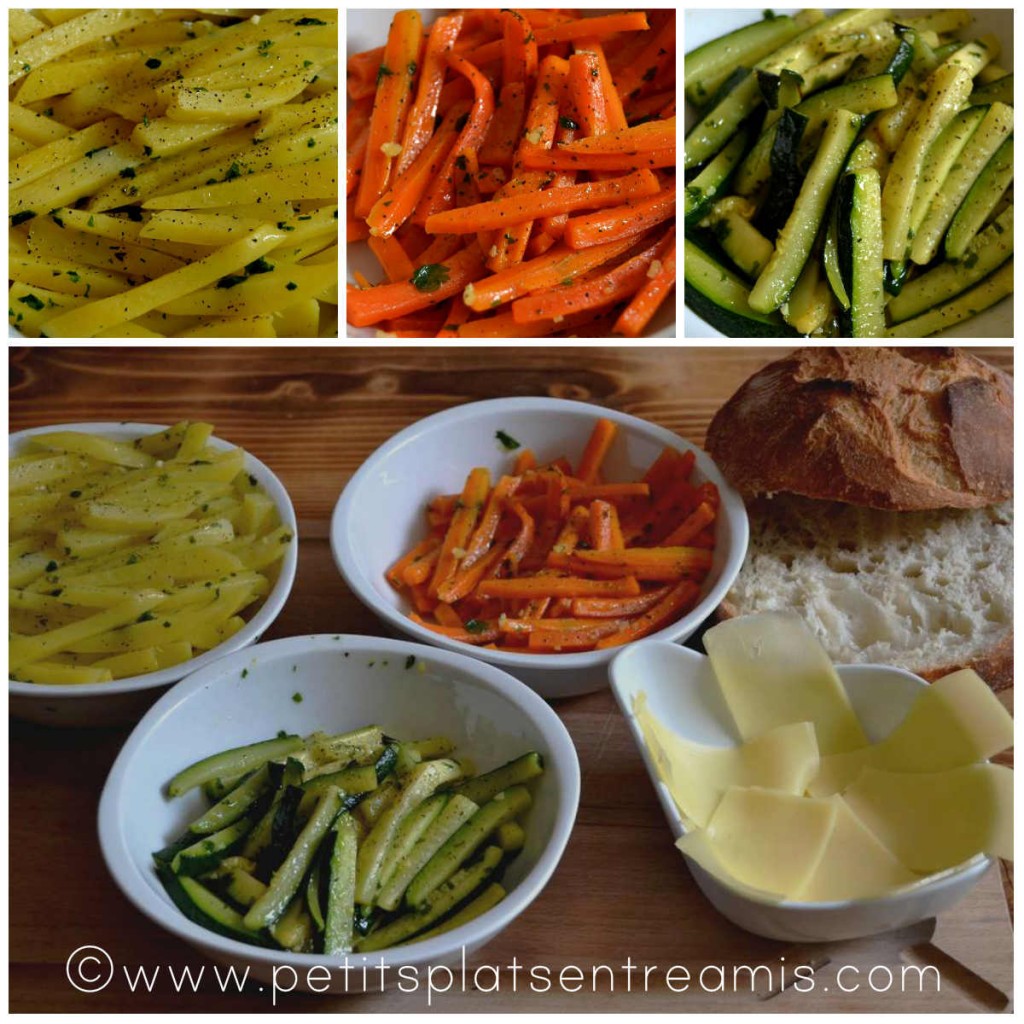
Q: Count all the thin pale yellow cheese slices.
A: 6